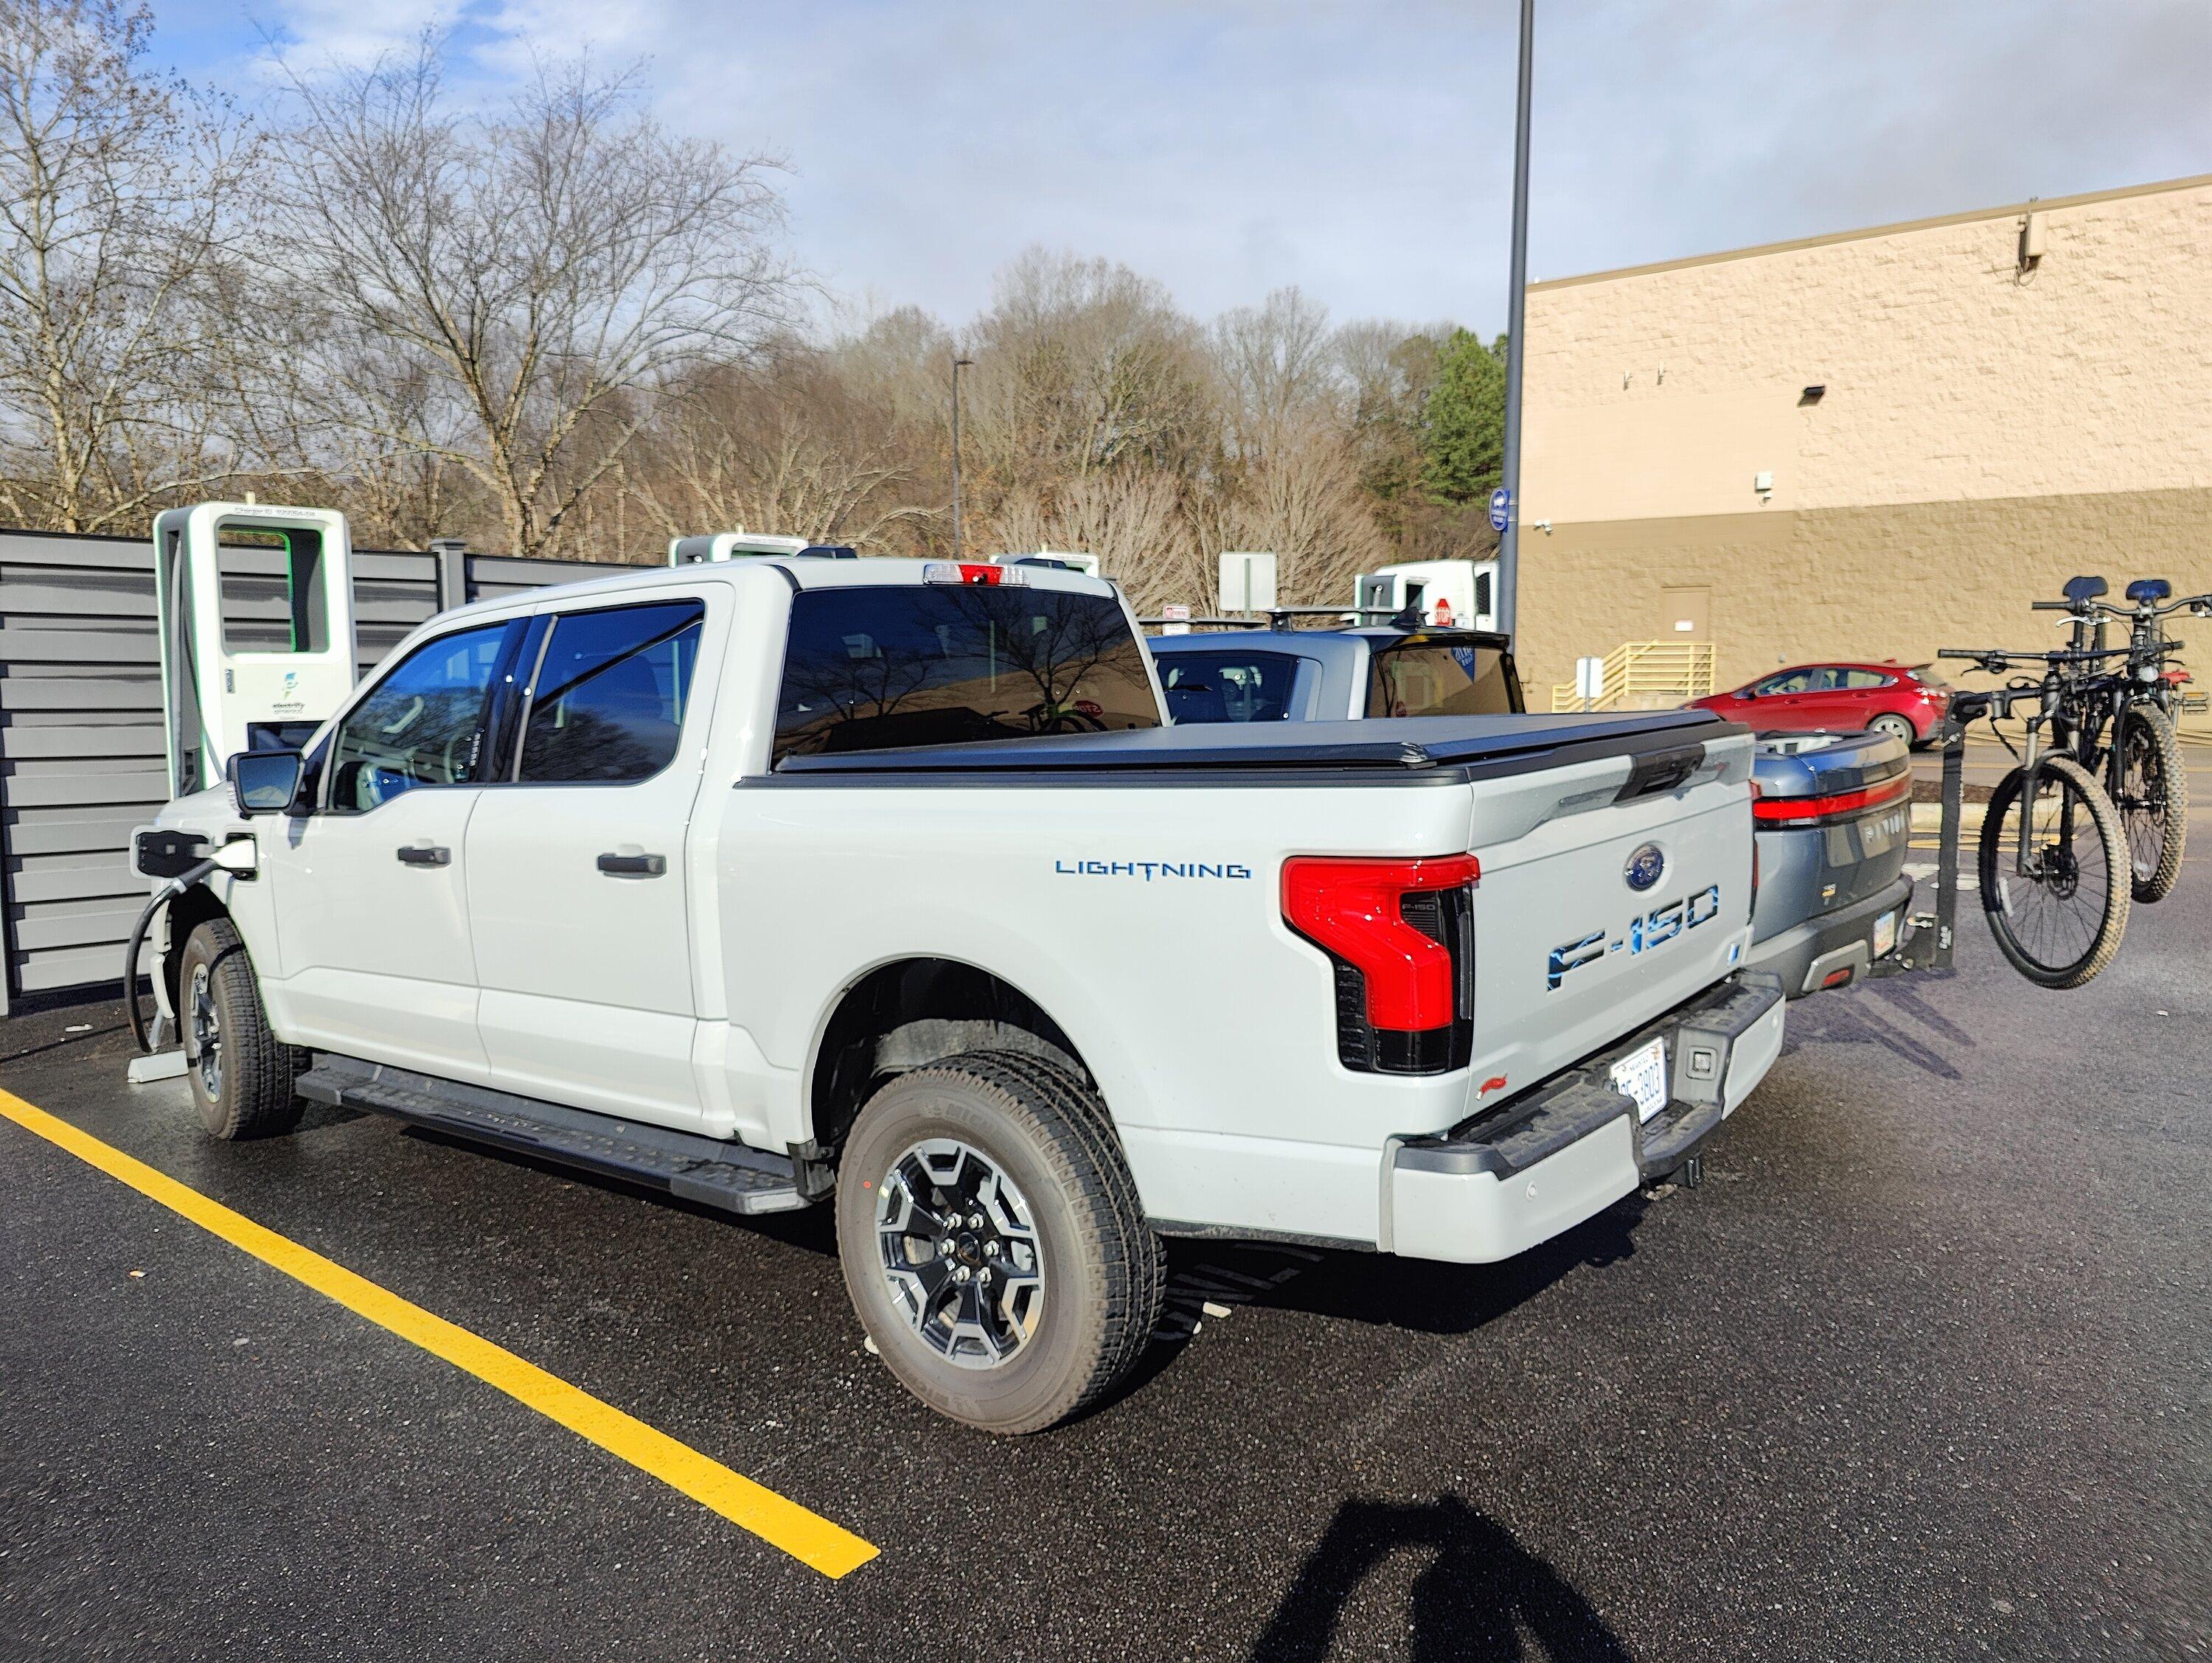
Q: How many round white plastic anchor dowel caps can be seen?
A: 0